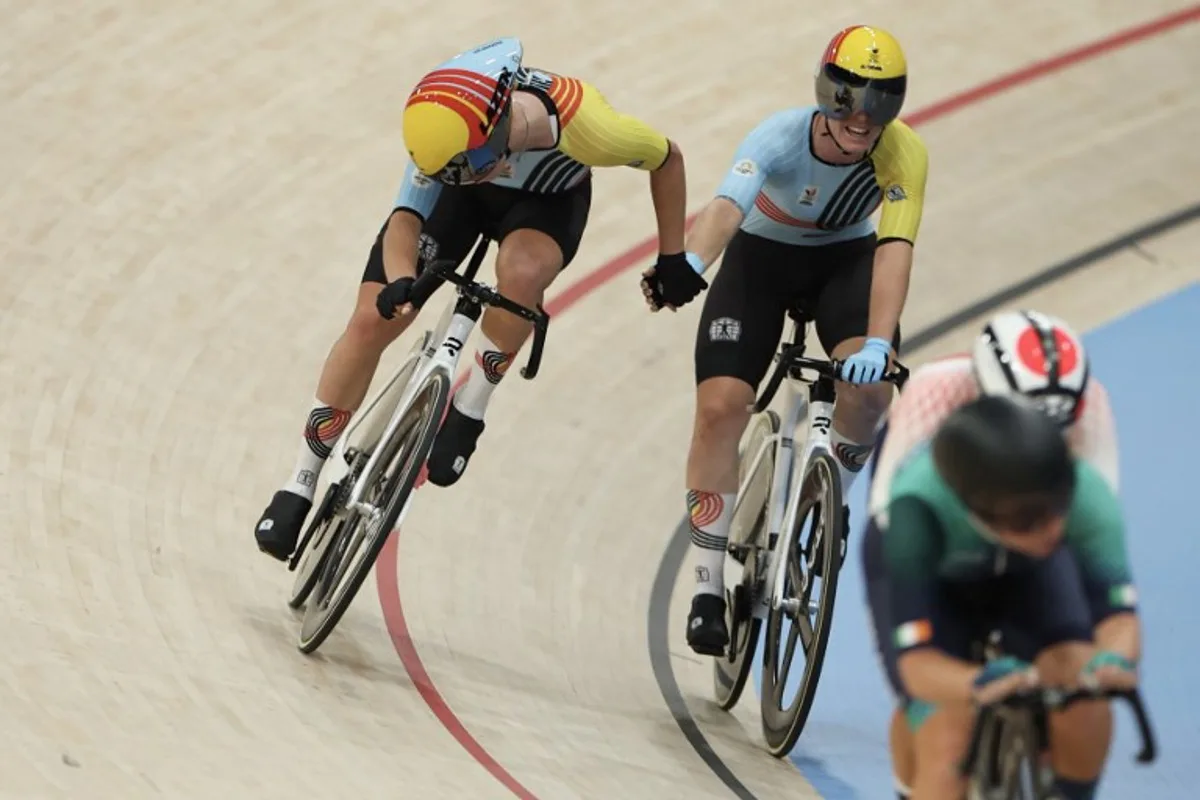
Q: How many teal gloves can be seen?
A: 2